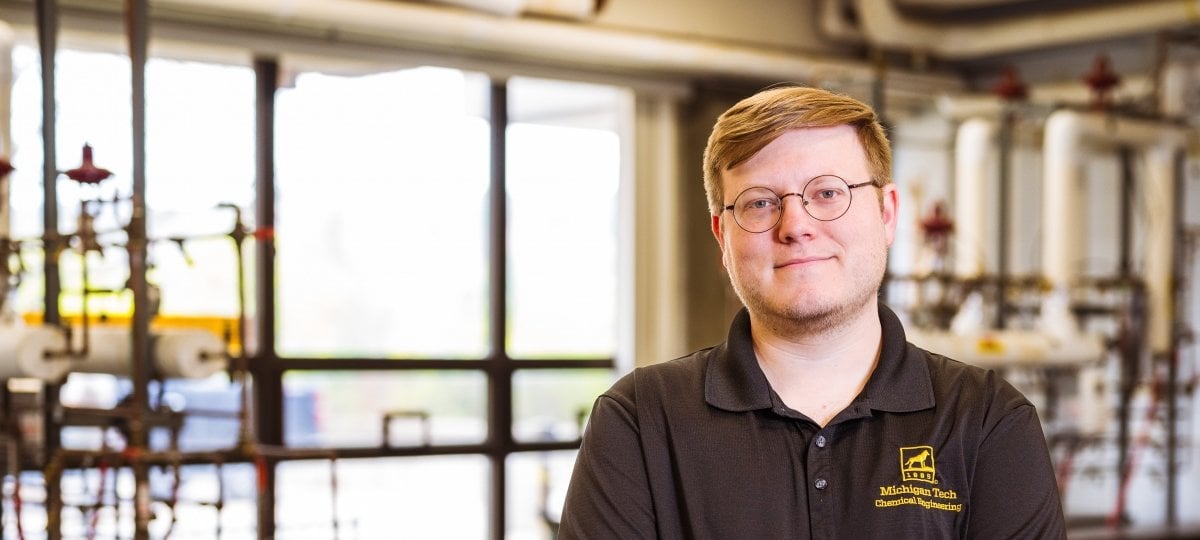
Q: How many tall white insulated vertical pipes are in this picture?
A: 3